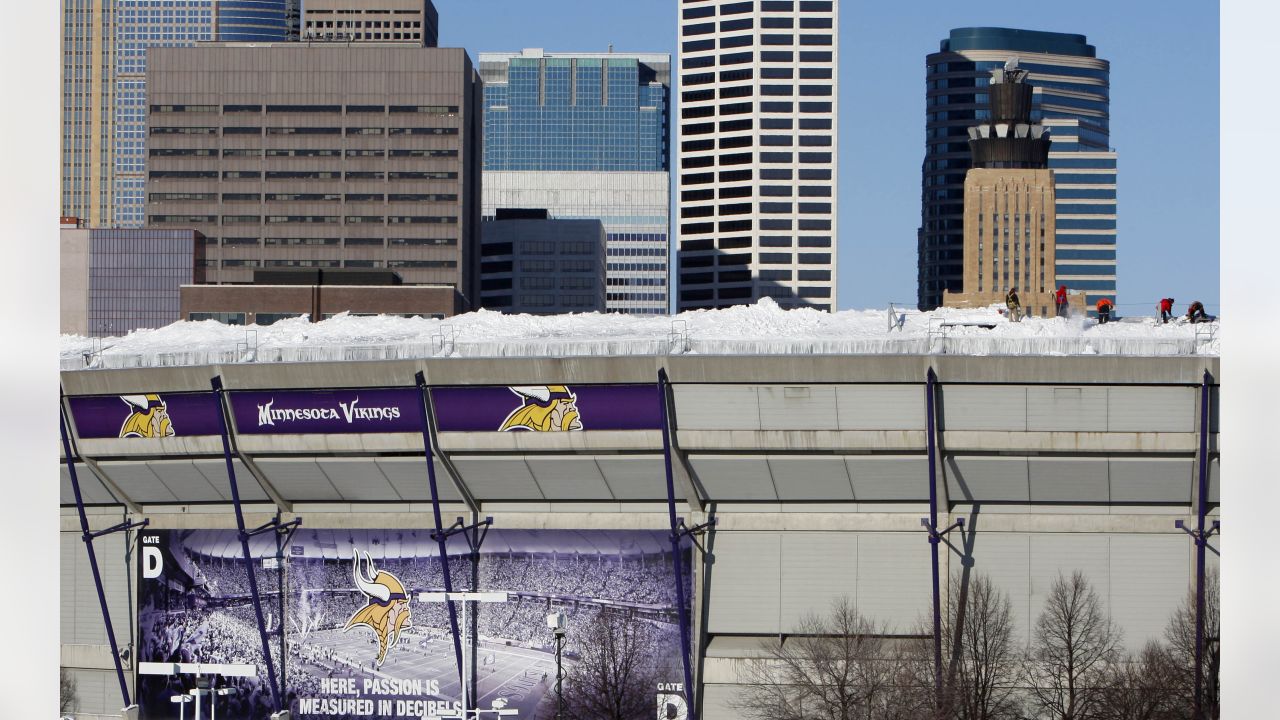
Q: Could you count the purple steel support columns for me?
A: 6